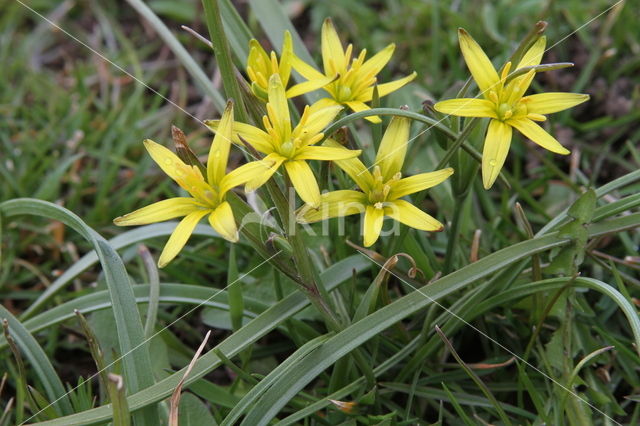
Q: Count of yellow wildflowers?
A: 6